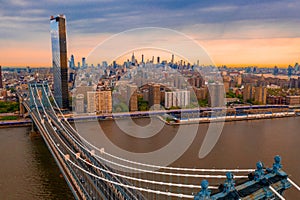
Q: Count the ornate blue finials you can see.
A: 4